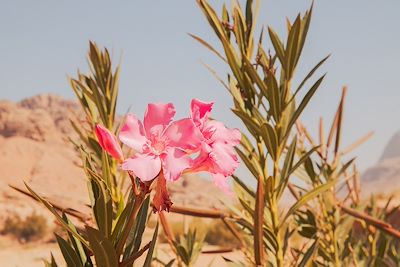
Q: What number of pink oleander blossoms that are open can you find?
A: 2